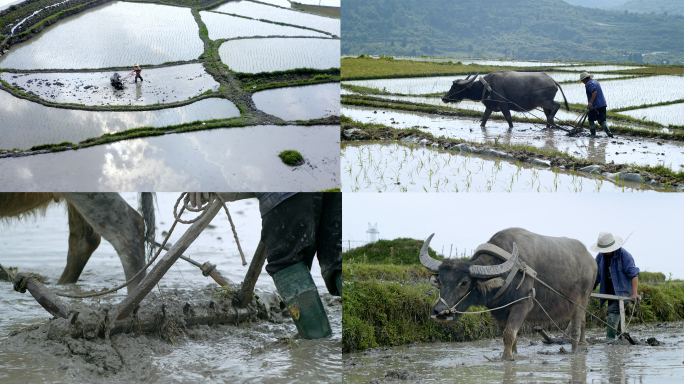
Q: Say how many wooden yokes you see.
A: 2